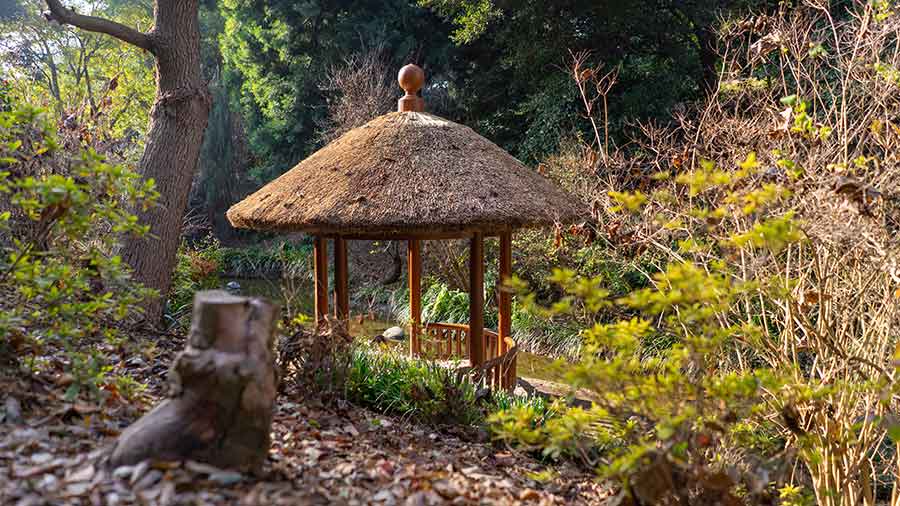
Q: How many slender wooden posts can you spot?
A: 5